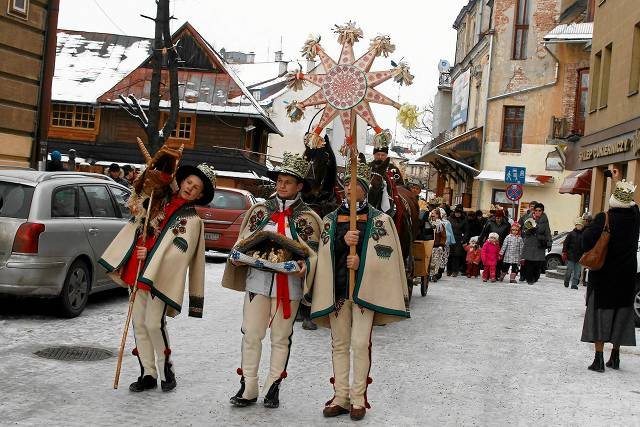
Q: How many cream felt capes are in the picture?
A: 3